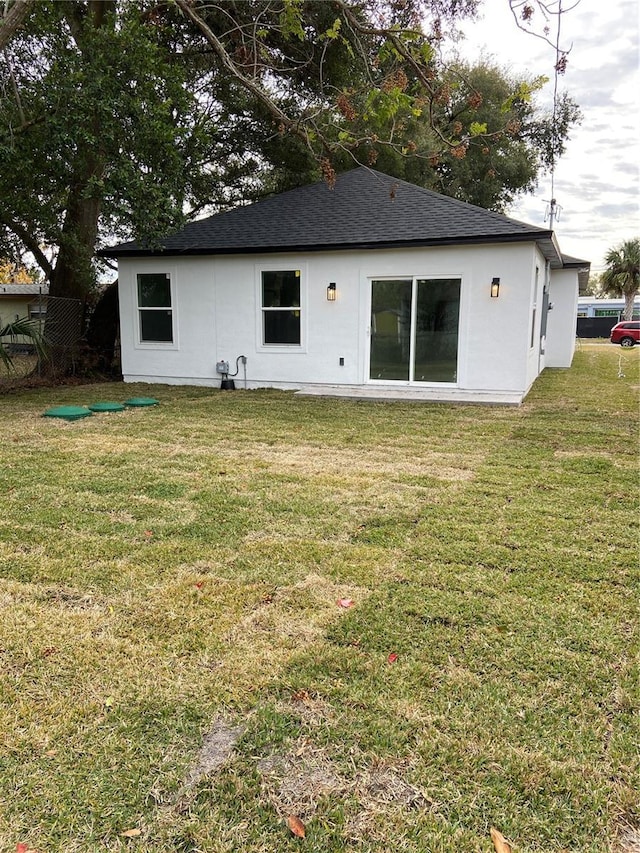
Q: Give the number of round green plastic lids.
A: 3